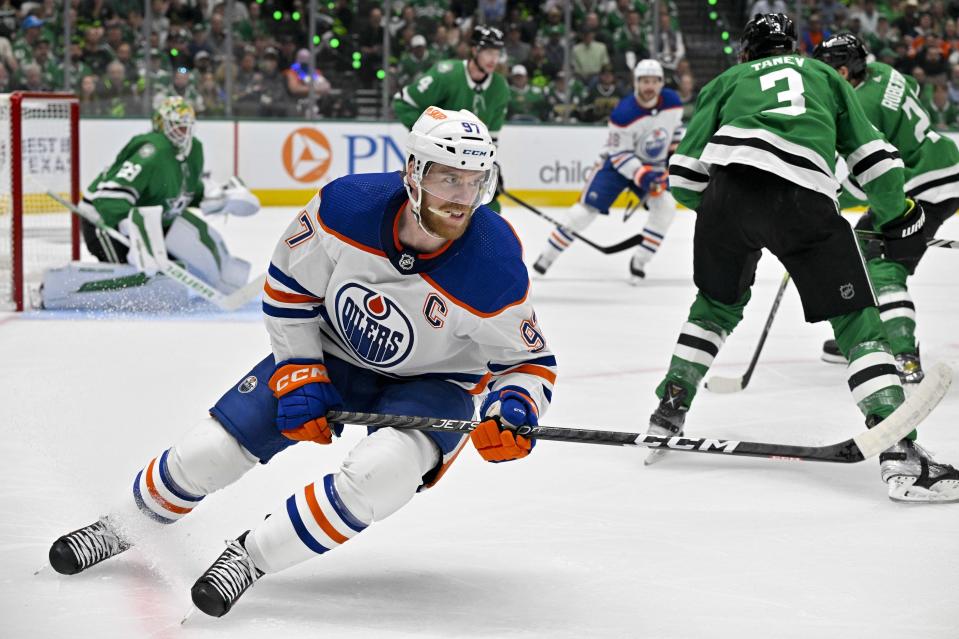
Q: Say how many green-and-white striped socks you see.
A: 3